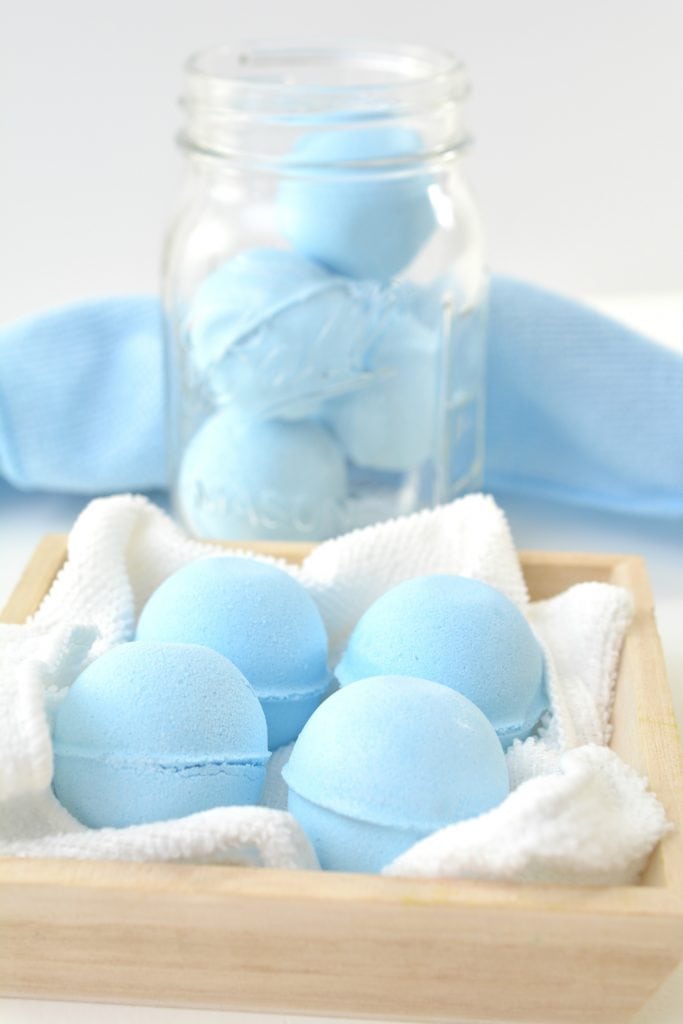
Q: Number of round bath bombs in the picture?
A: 8